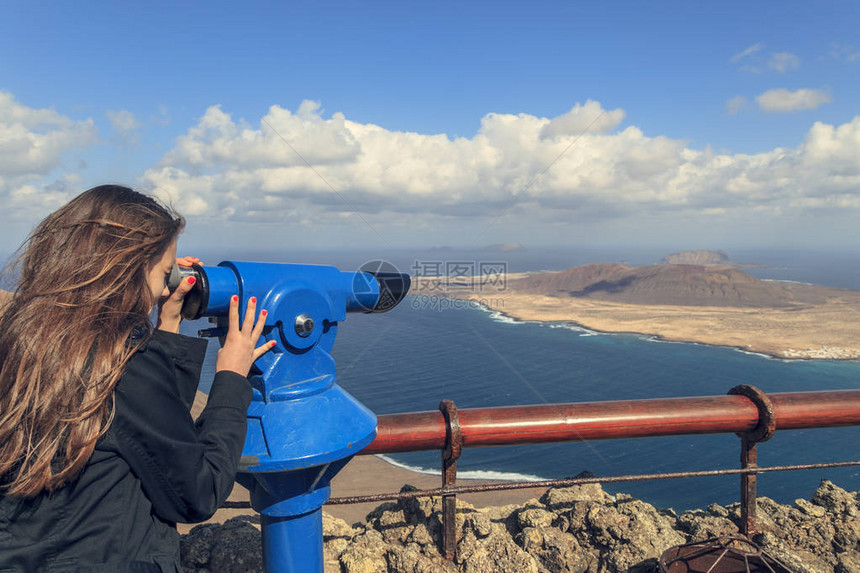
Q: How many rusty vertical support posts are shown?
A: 2